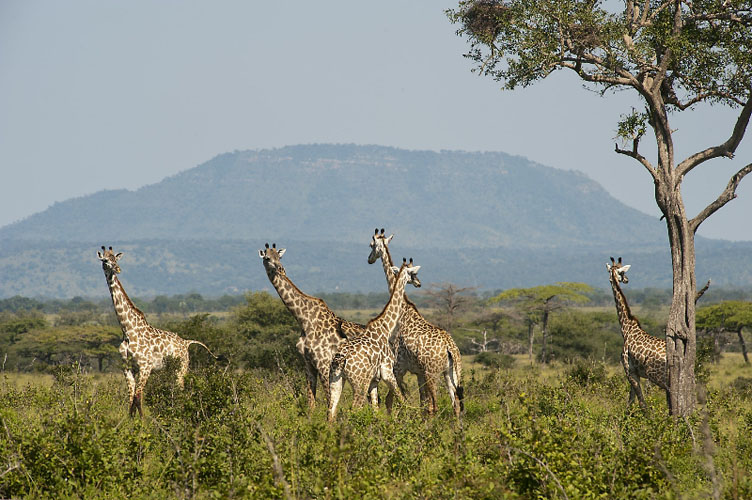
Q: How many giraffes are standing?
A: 5